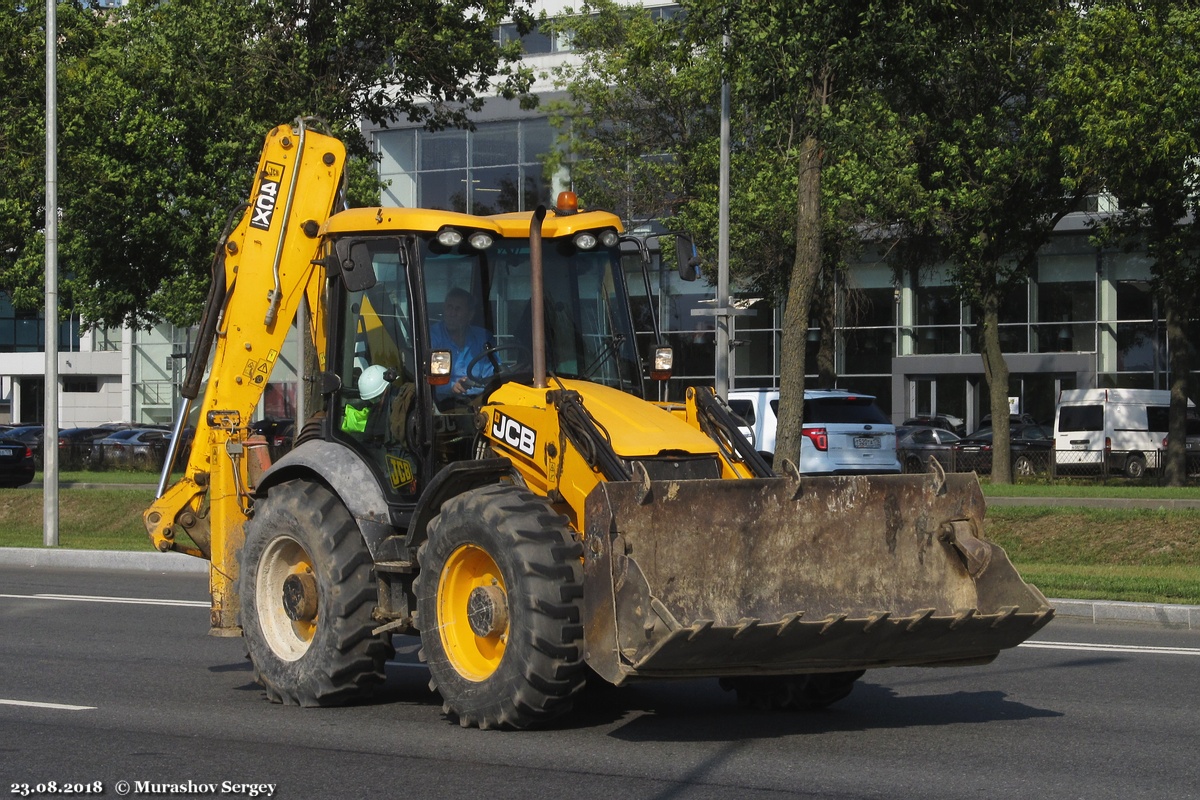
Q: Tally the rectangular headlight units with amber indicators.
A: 2